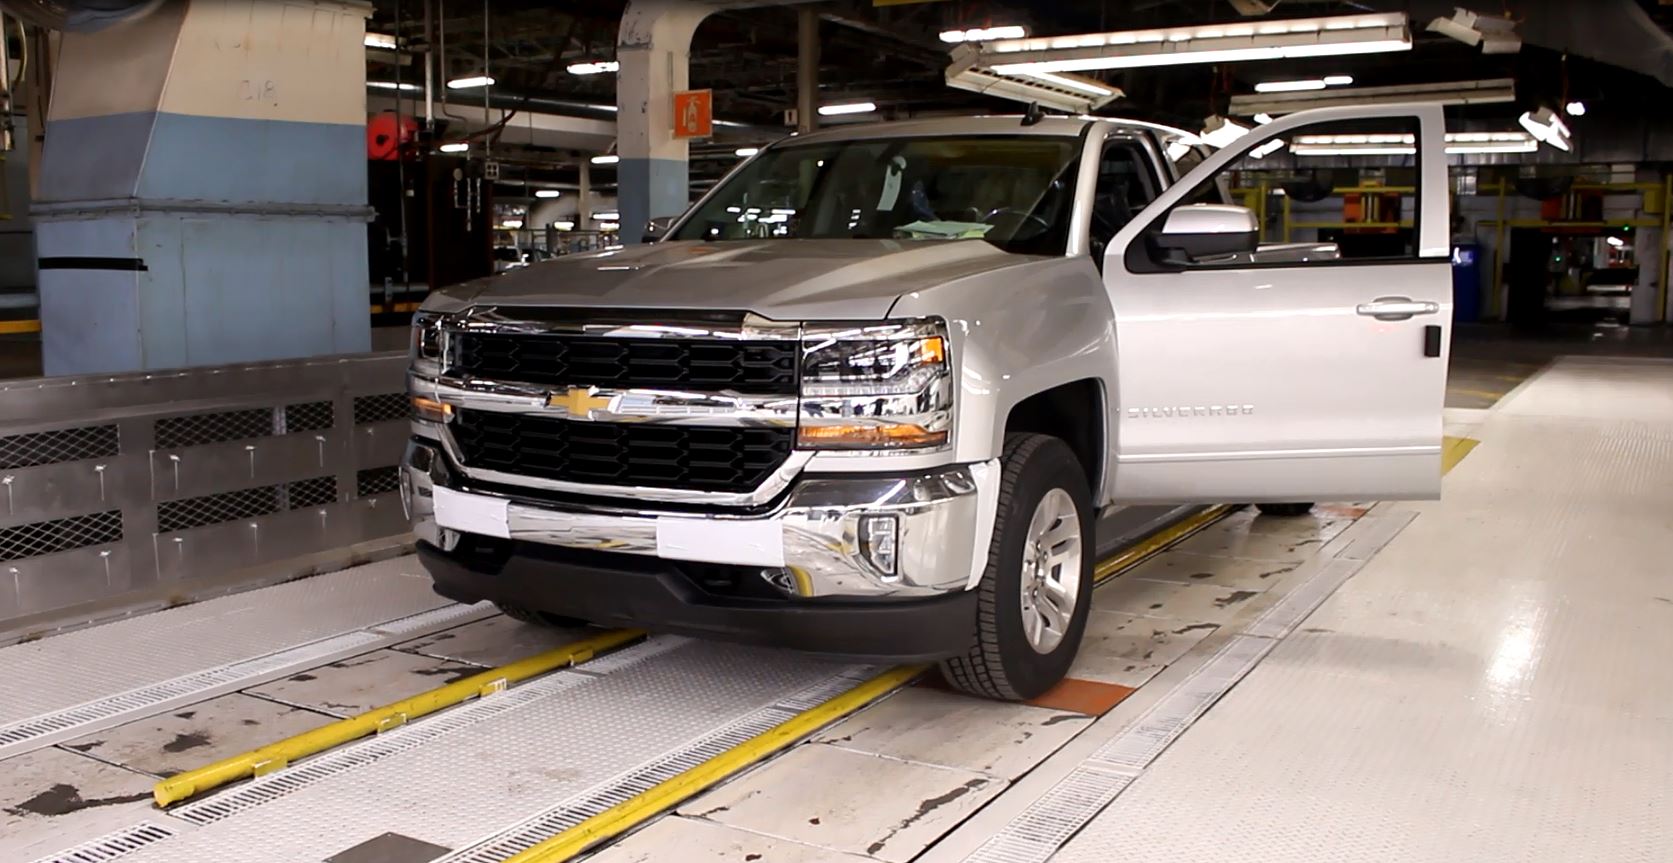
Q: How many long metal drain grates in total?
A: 4